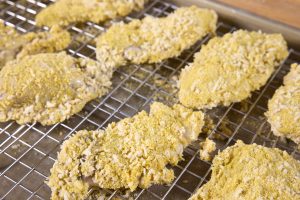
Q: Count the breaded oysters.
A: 8